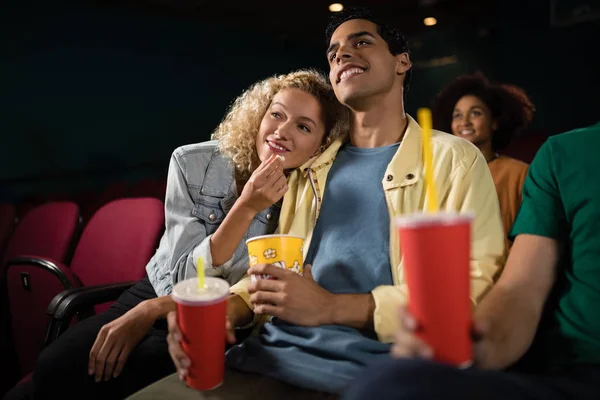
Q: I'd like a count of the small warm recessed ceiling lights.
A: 2